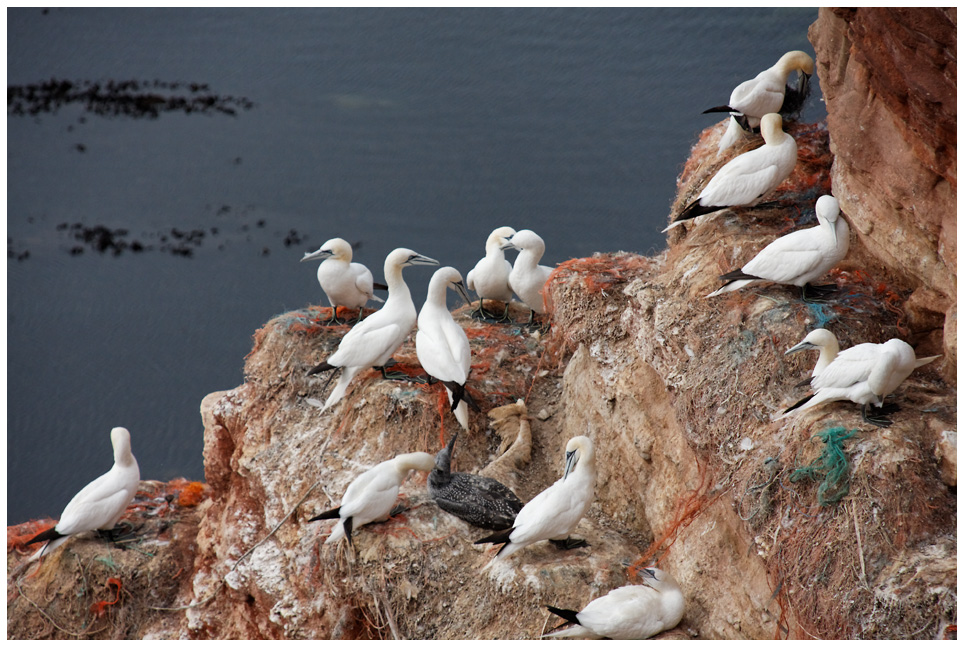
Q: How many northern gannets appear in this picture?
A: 15